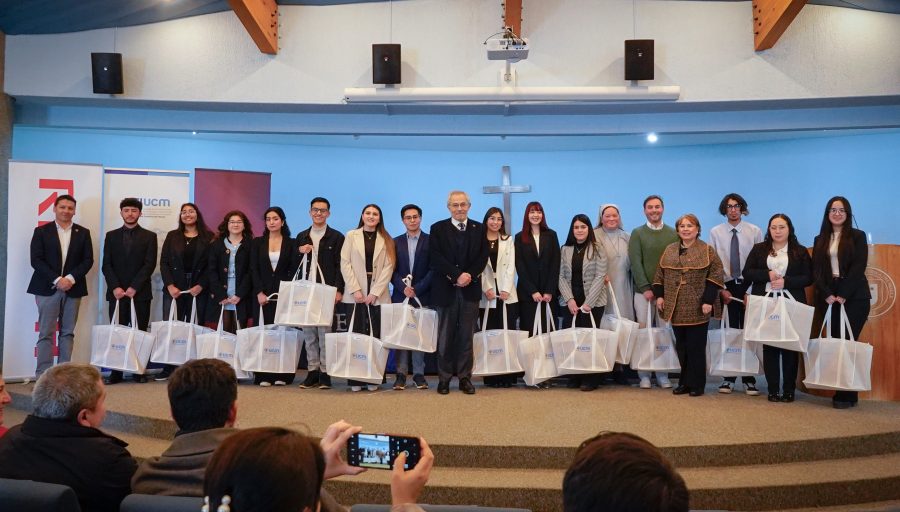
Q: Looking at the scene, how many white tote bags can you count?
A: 15